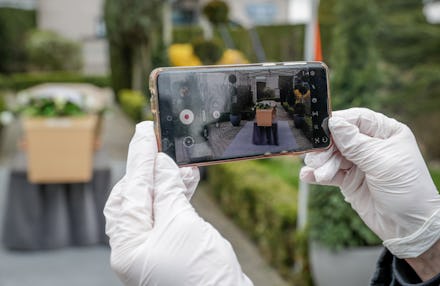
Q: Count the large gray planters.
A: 1